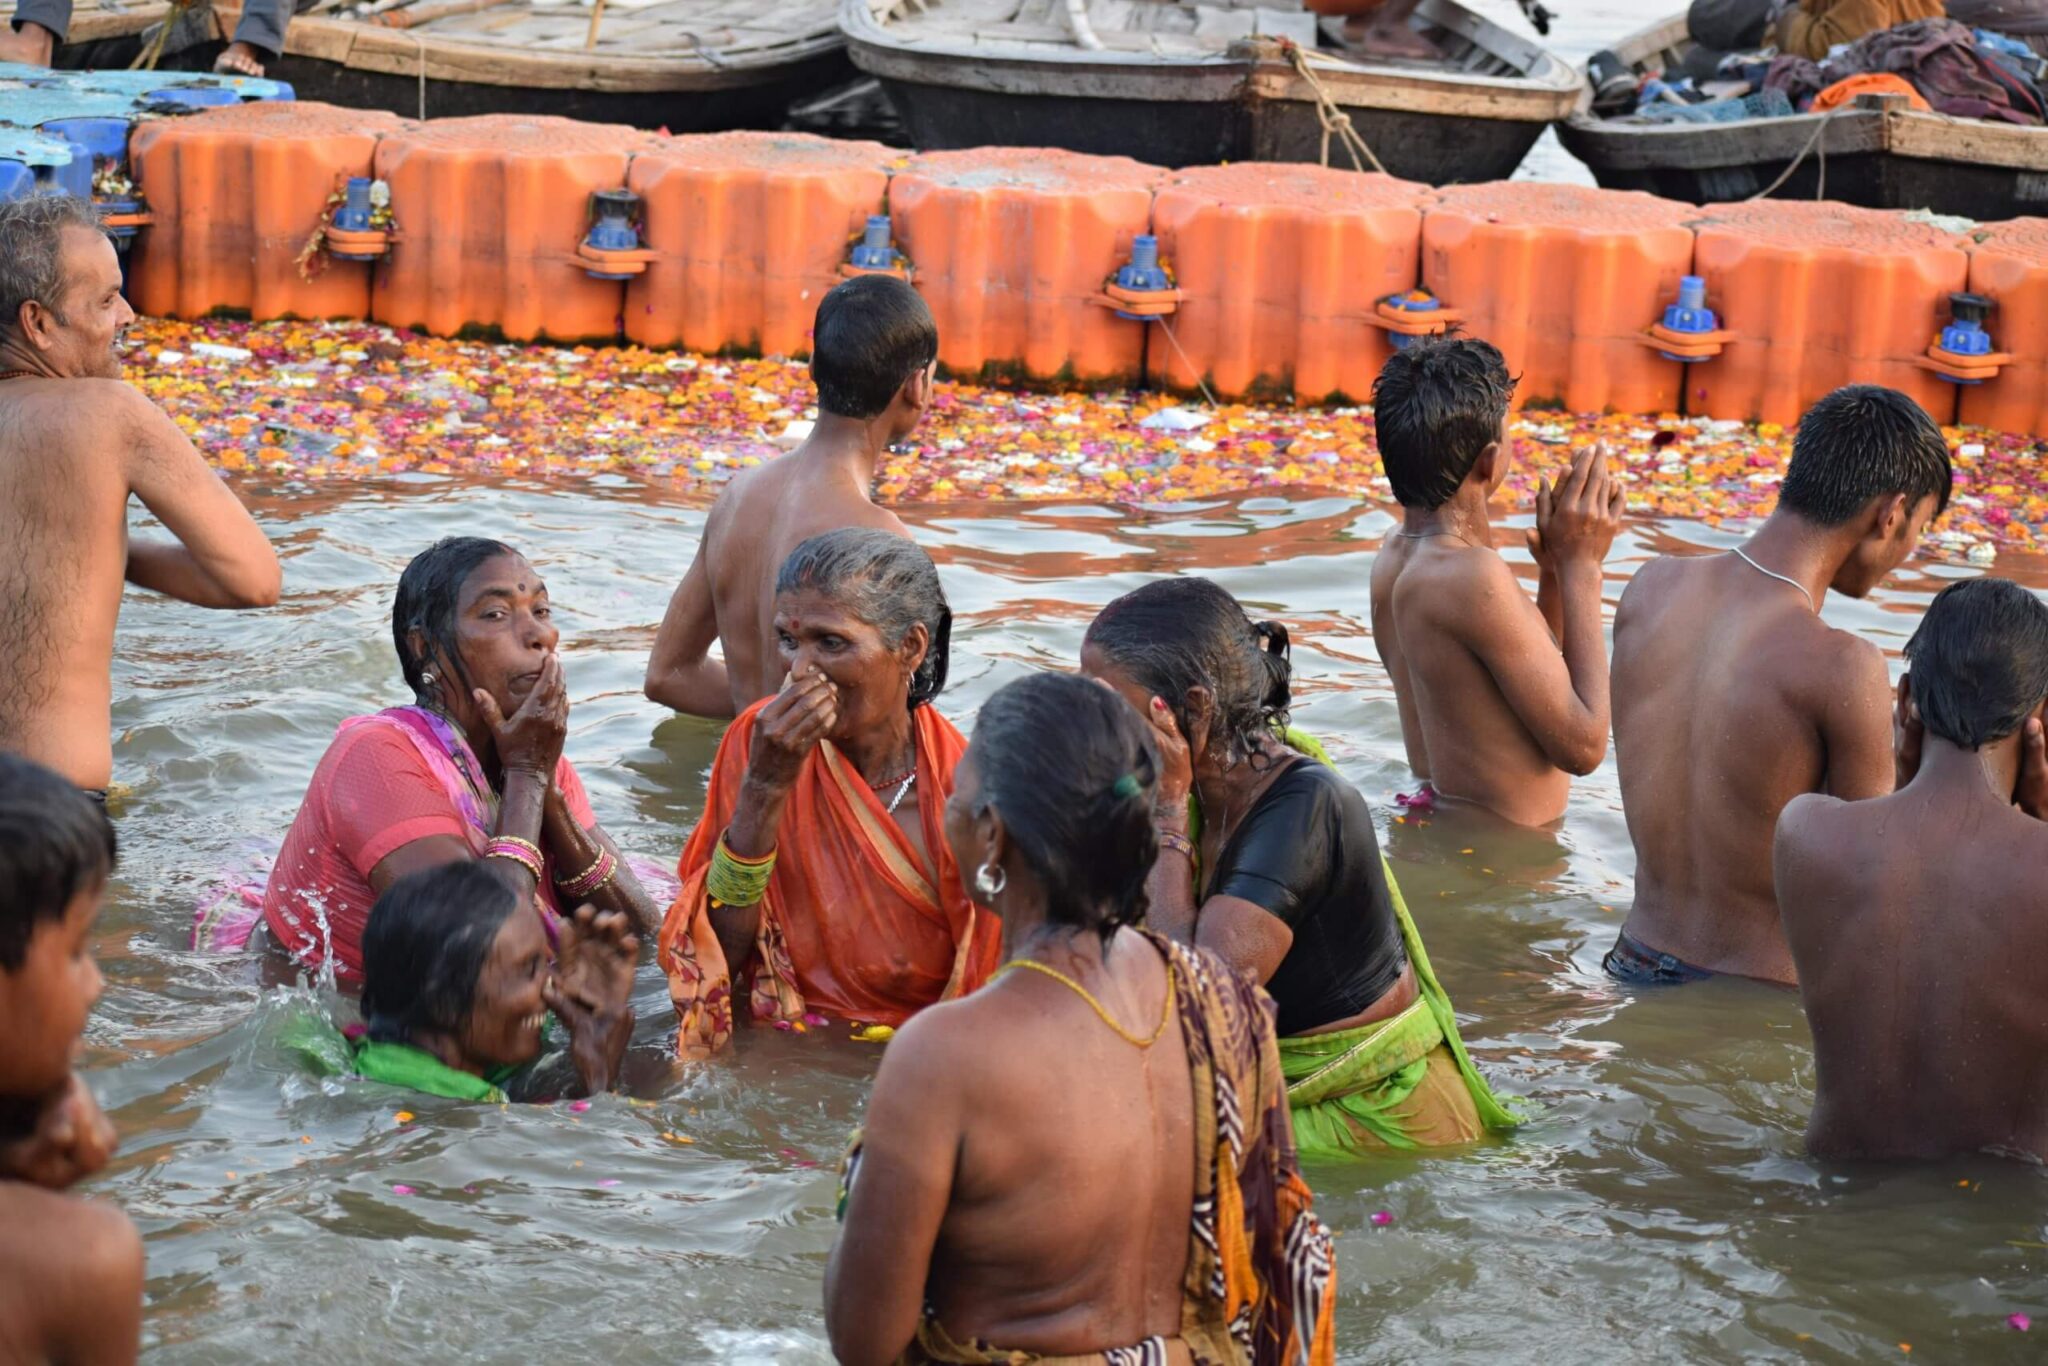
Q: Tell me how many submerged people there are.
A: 11